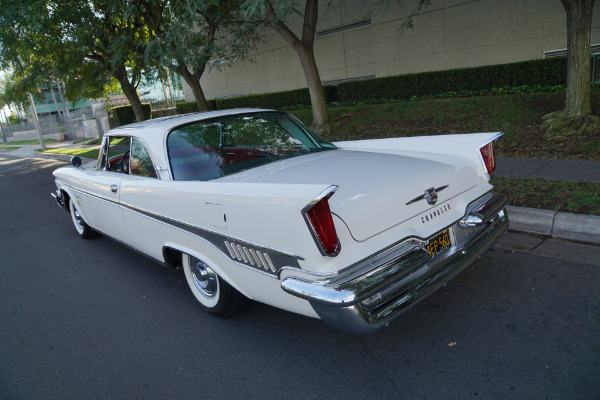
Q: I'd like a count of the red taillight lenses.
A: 2